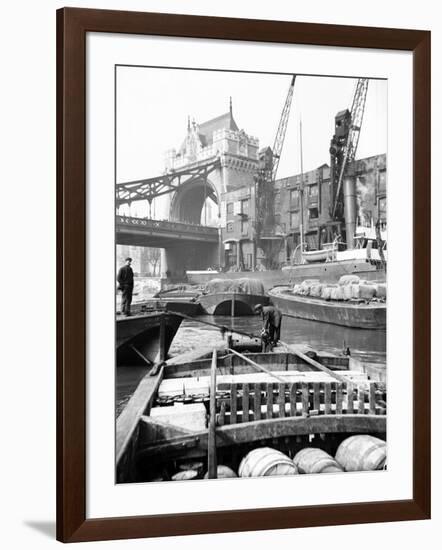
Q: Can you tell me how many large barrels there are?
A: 3